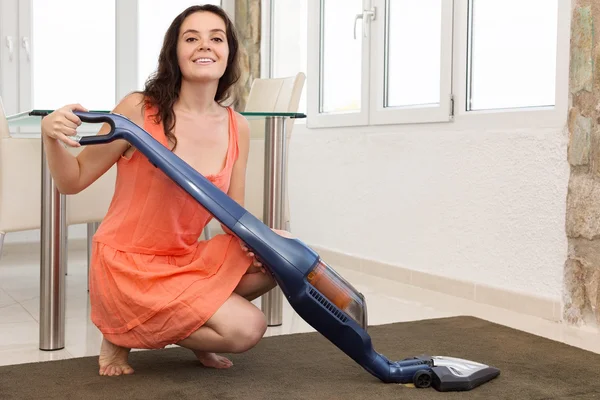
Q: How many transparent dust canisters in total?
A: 1